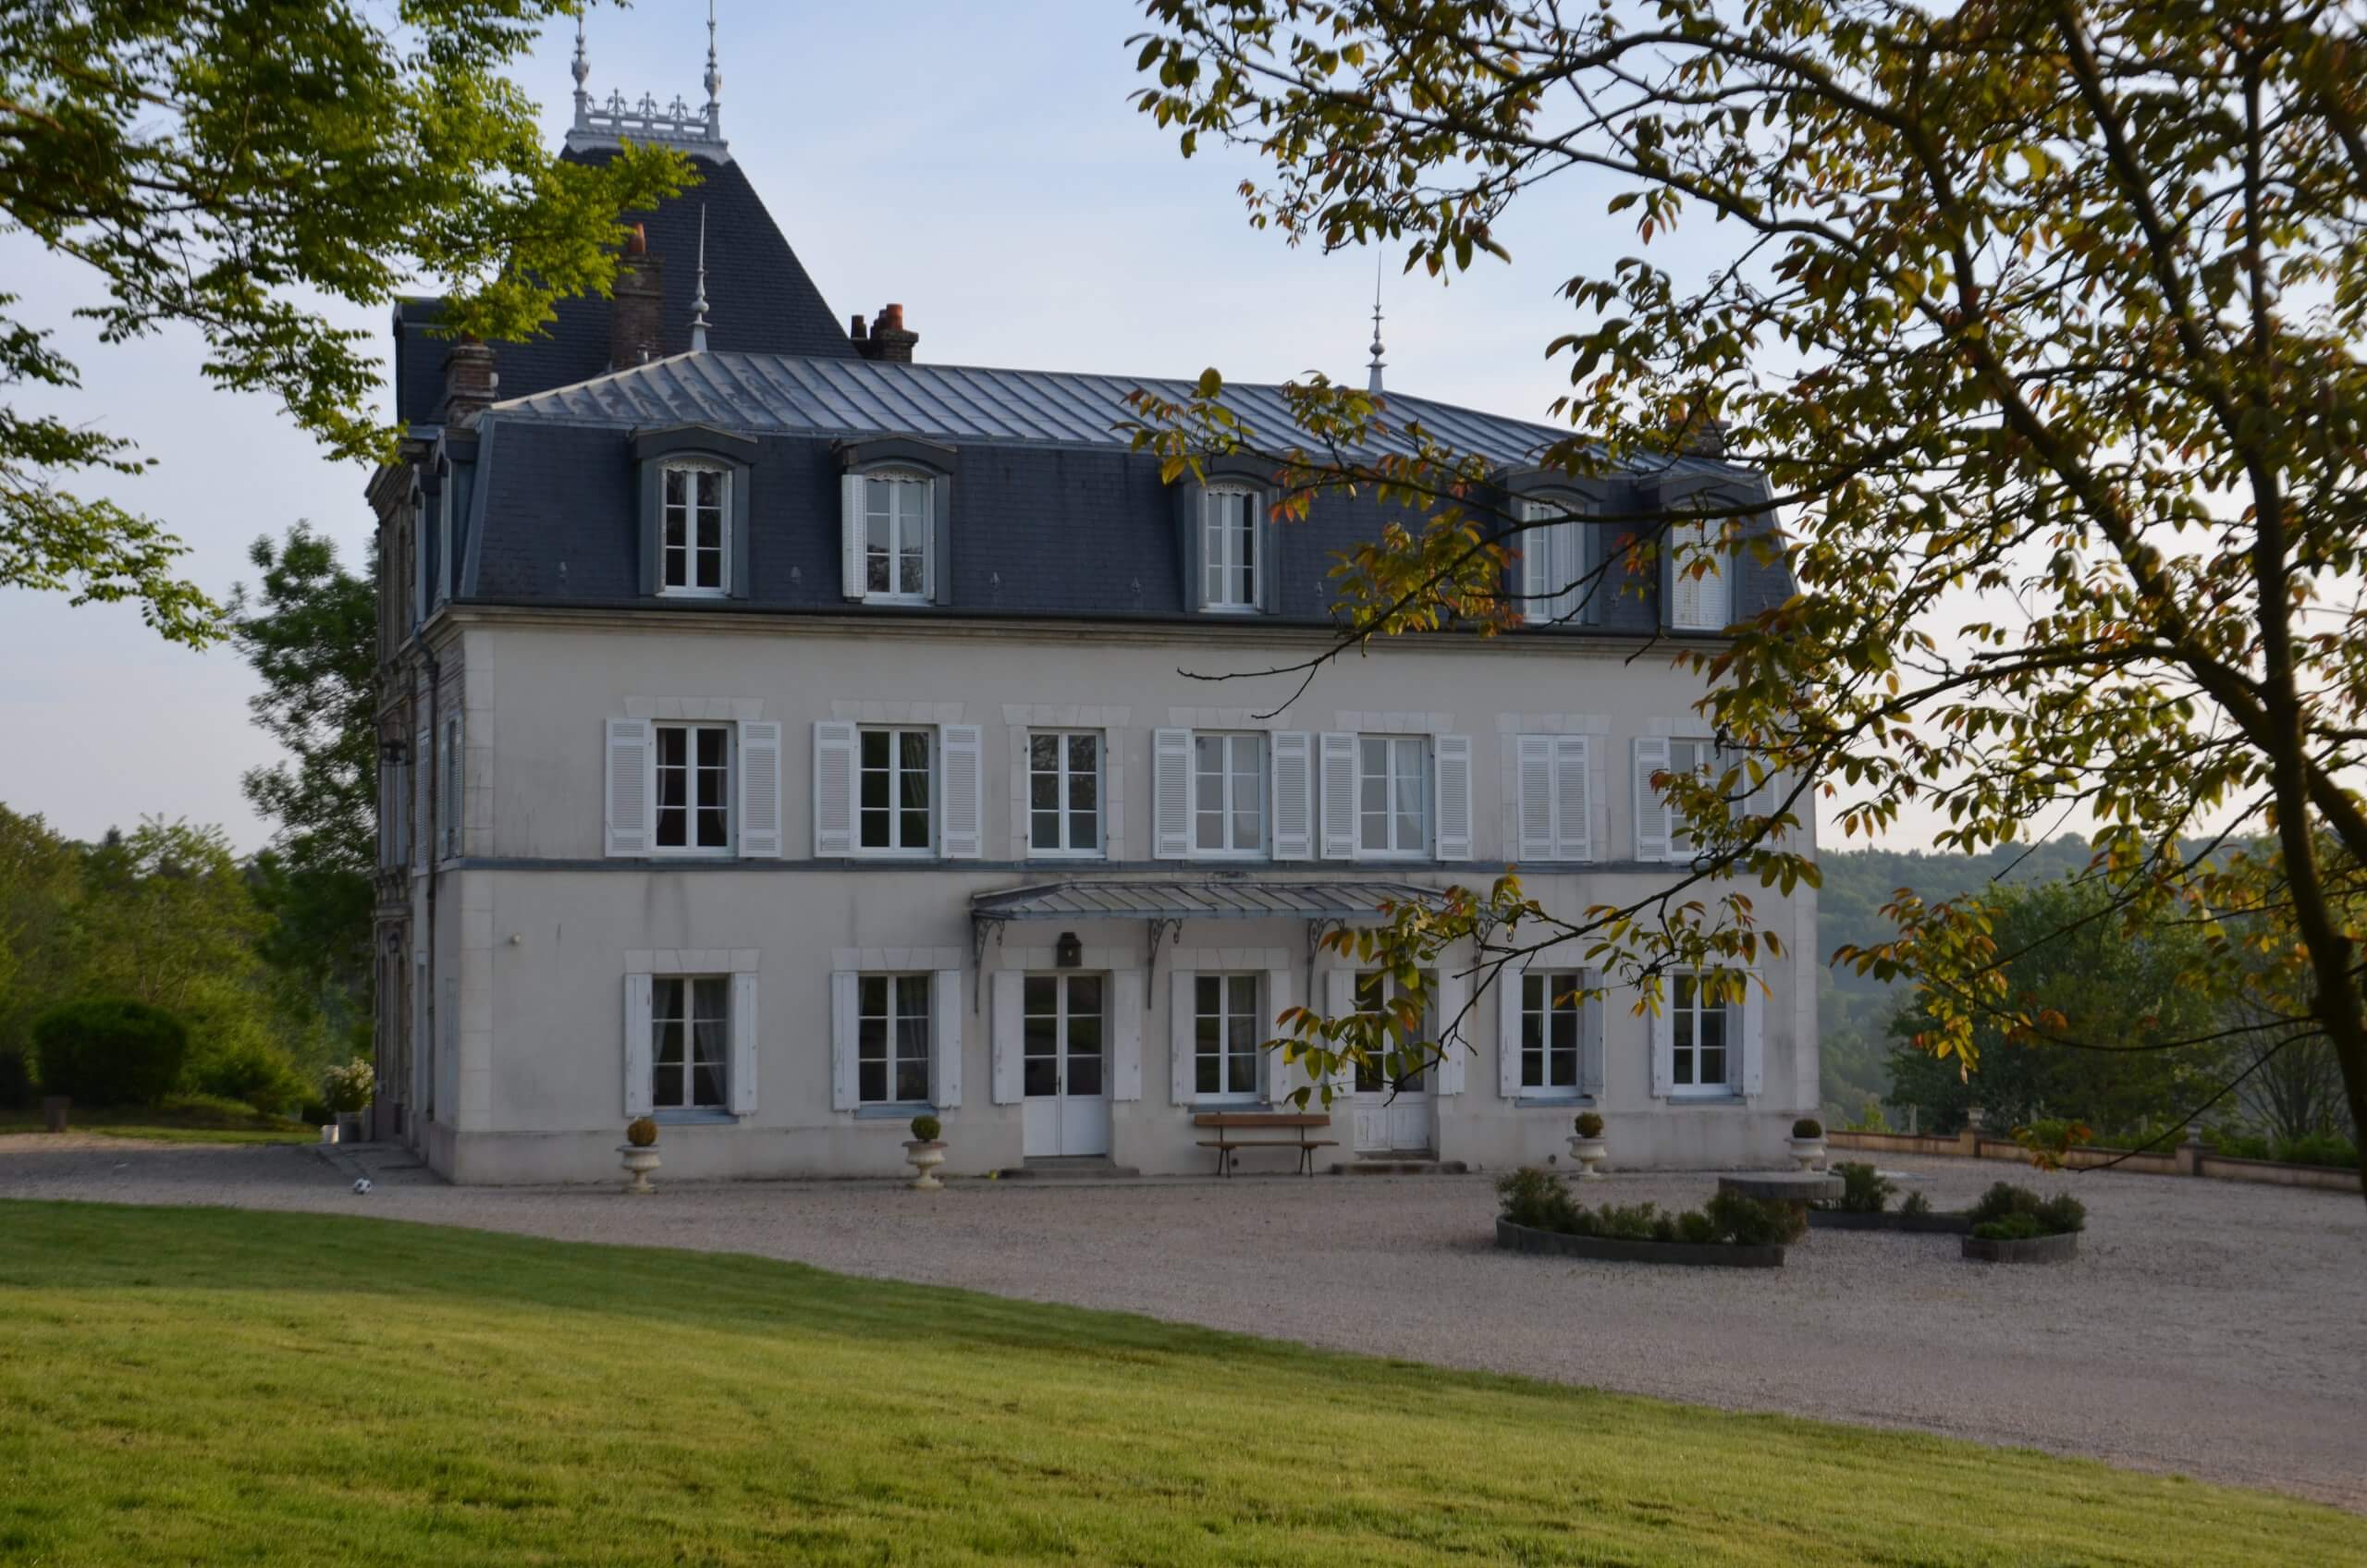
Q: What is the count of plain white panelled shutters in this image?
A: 14